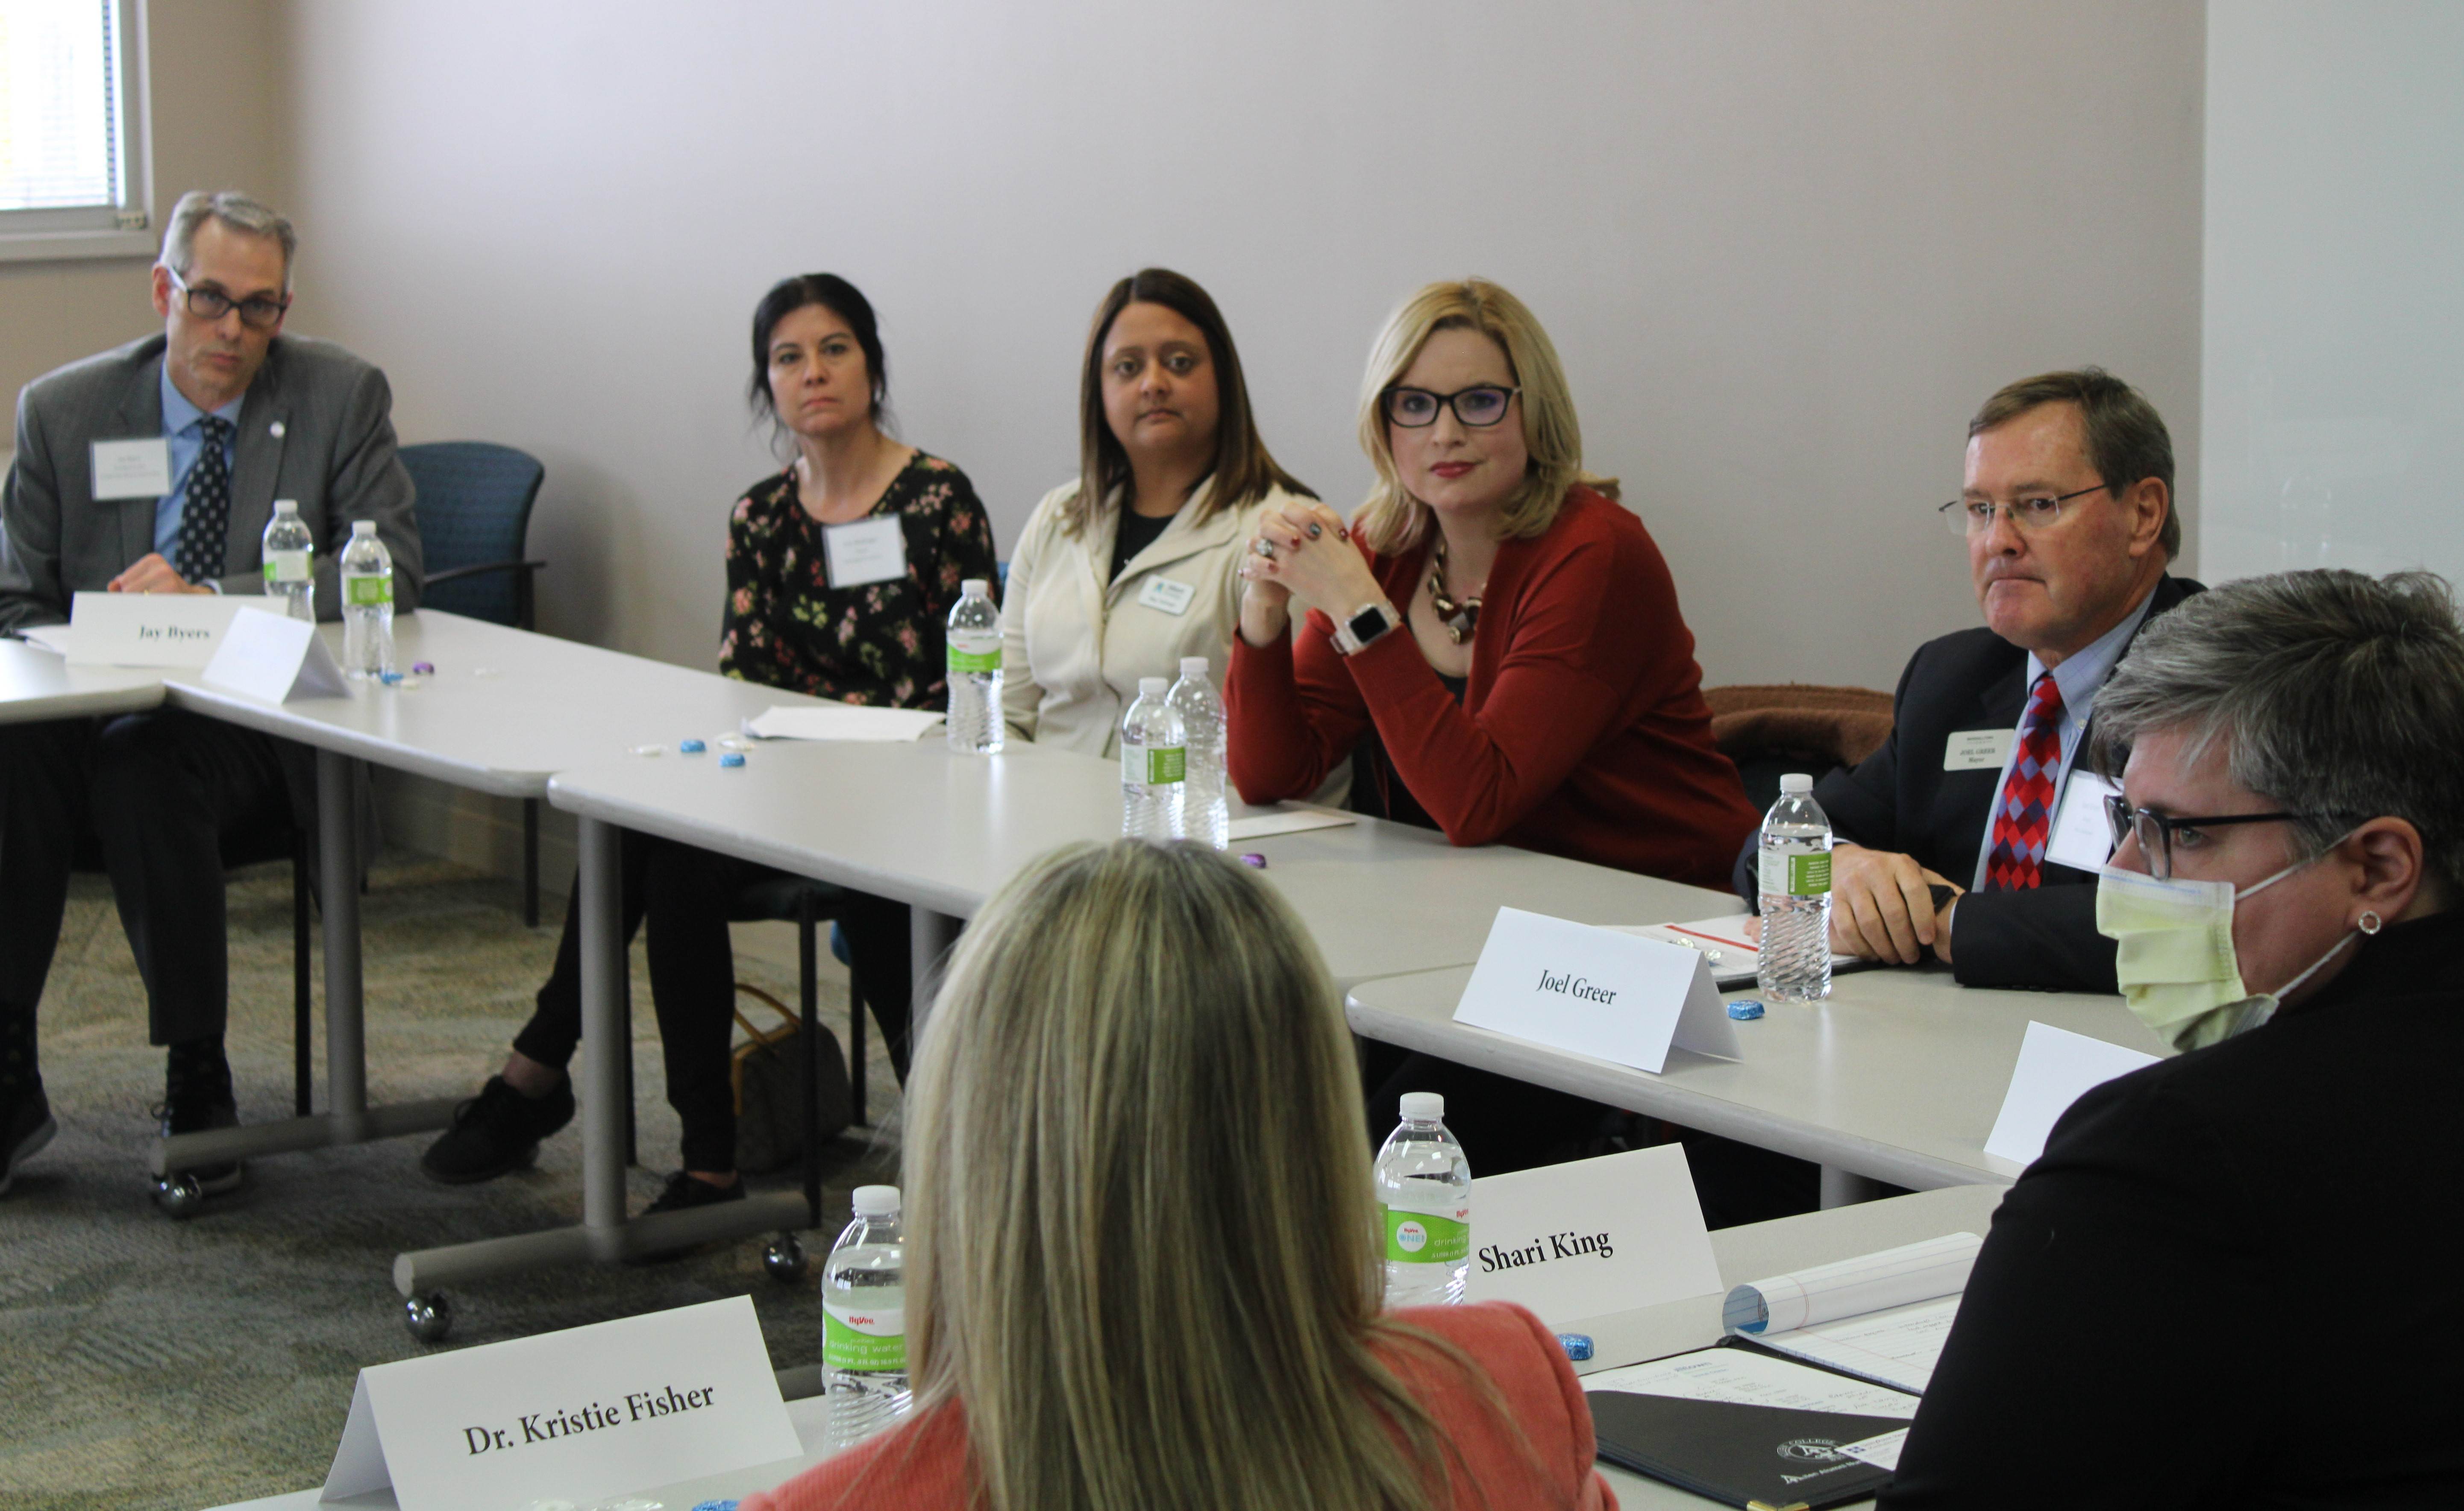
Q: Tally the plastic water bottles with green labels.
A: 7